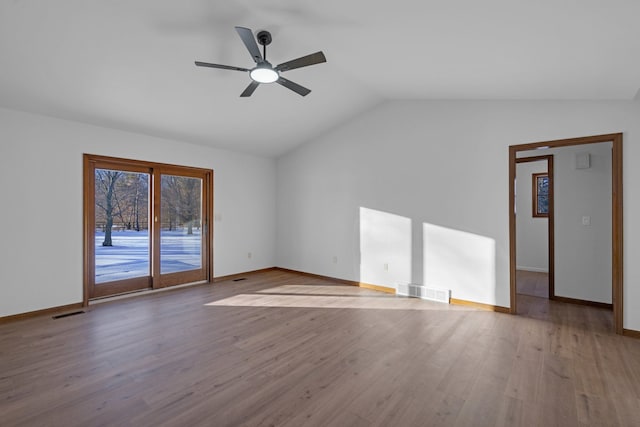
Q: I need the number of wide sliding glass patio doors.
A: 1